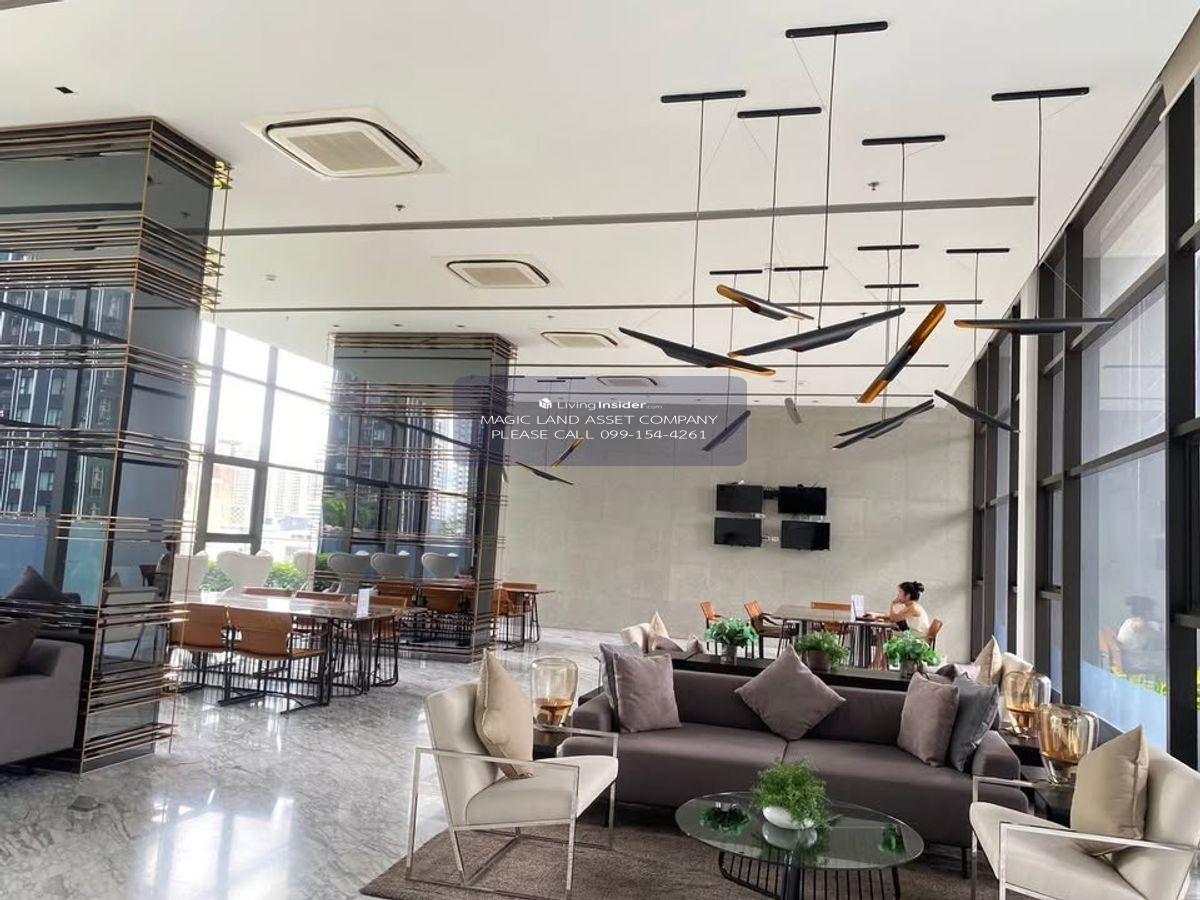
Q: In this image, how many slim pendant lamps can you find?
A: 12